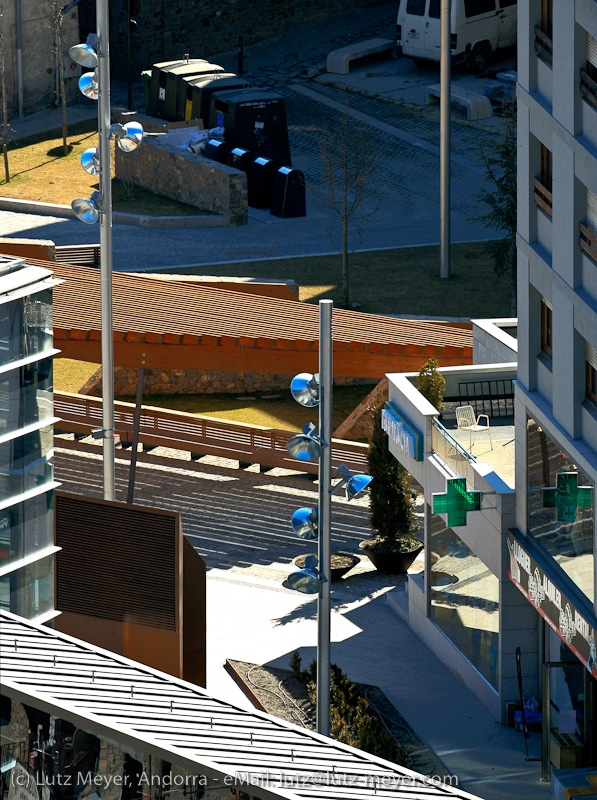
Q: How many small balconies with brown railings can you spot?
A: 4